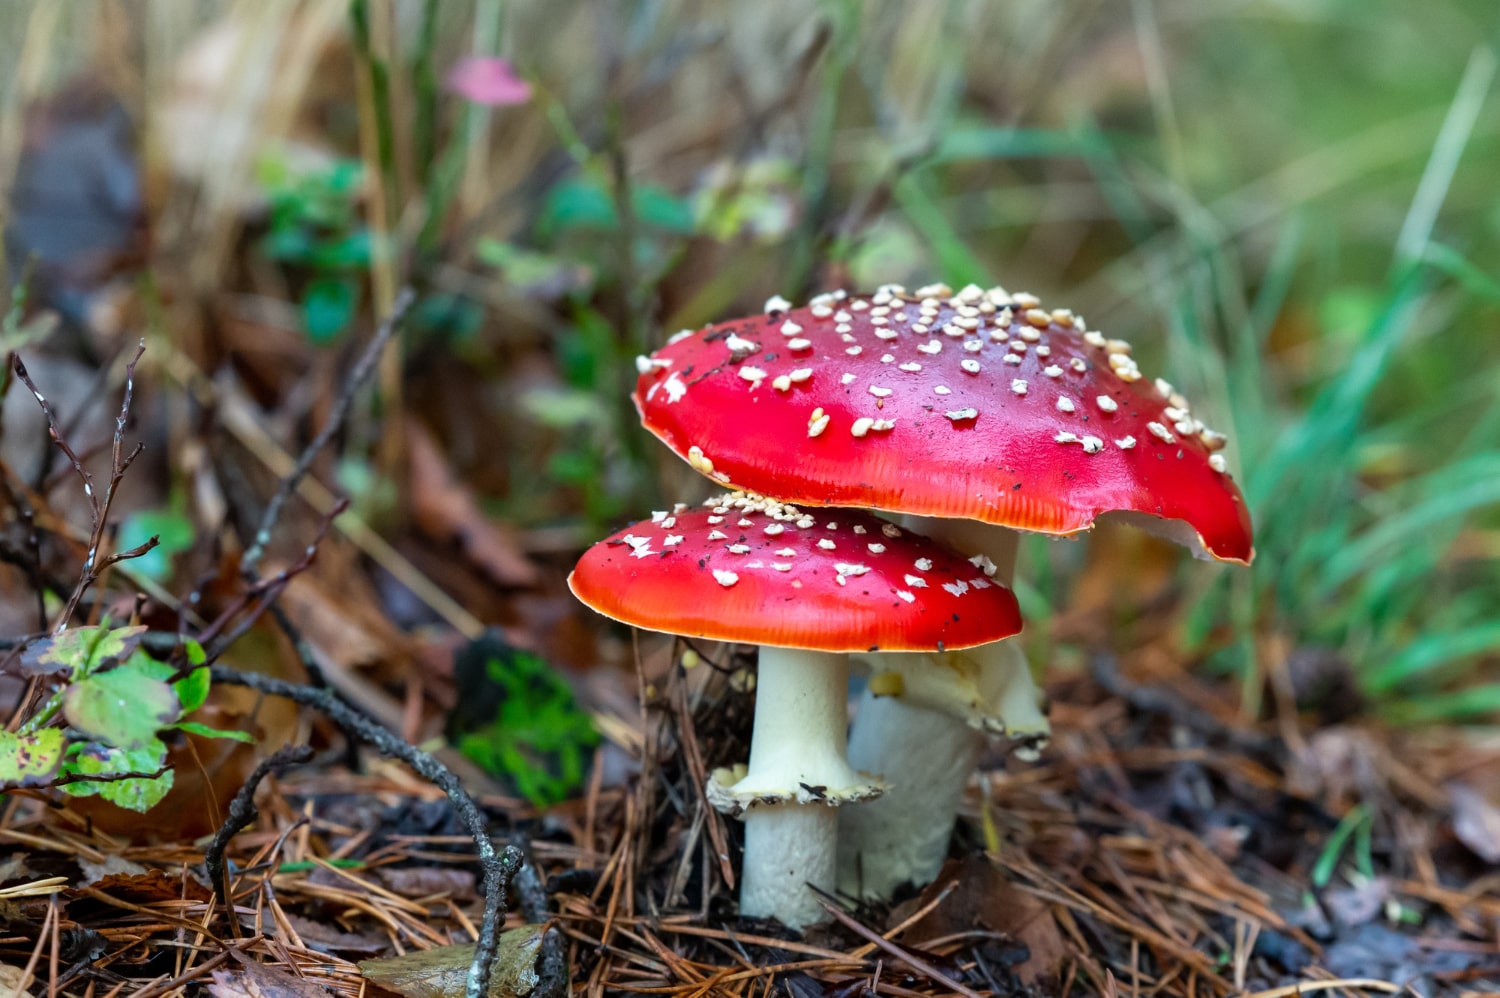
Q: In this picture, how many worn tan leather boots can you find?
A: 0